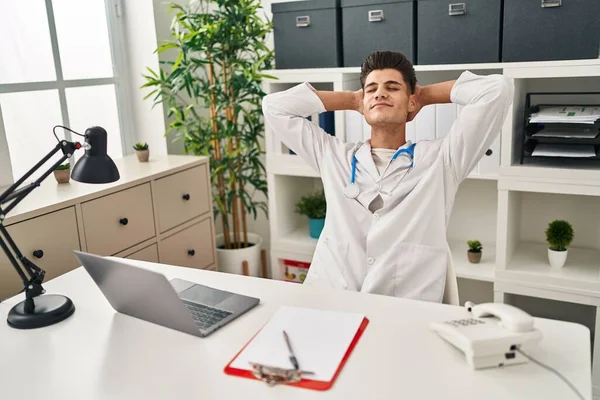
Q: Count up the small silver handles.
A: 4